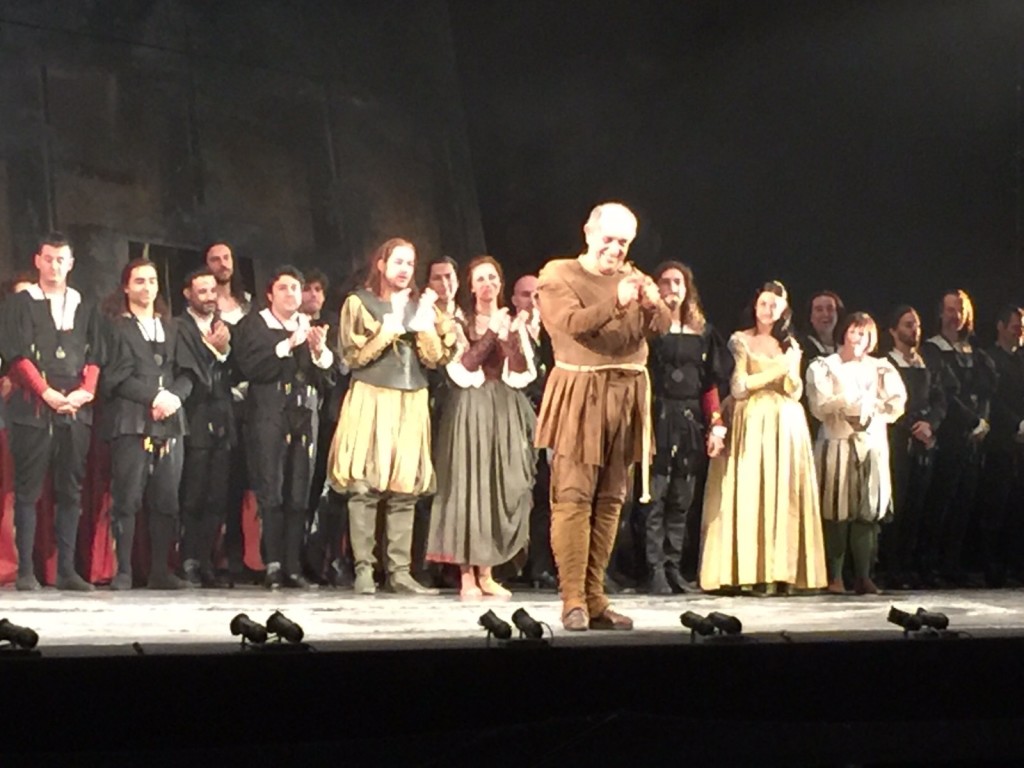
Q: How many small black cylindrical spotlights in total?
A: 9